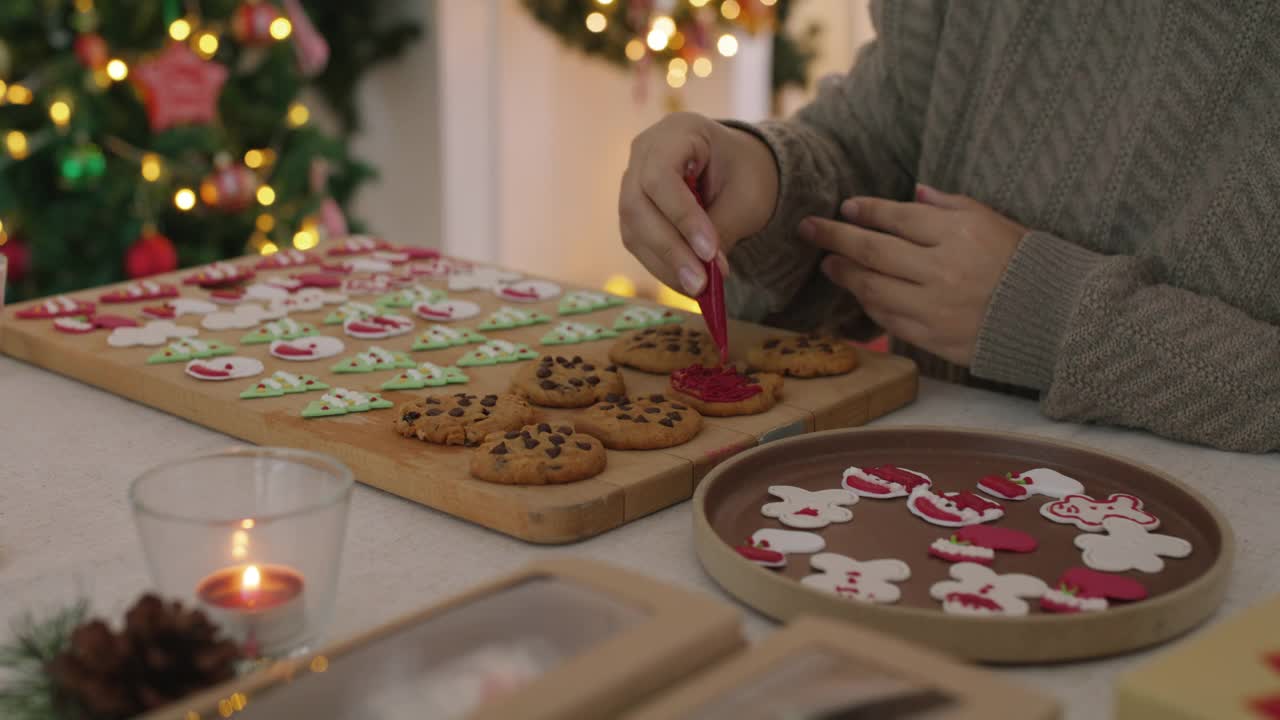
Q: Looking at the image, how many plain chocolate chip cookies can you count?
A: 6